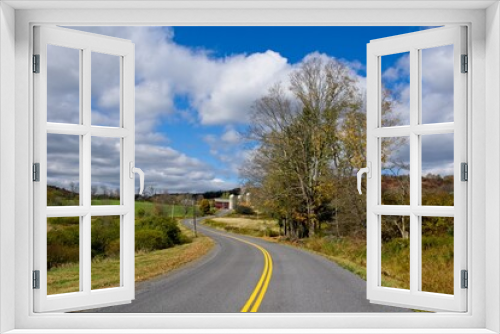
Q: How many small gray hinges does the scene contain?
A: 6